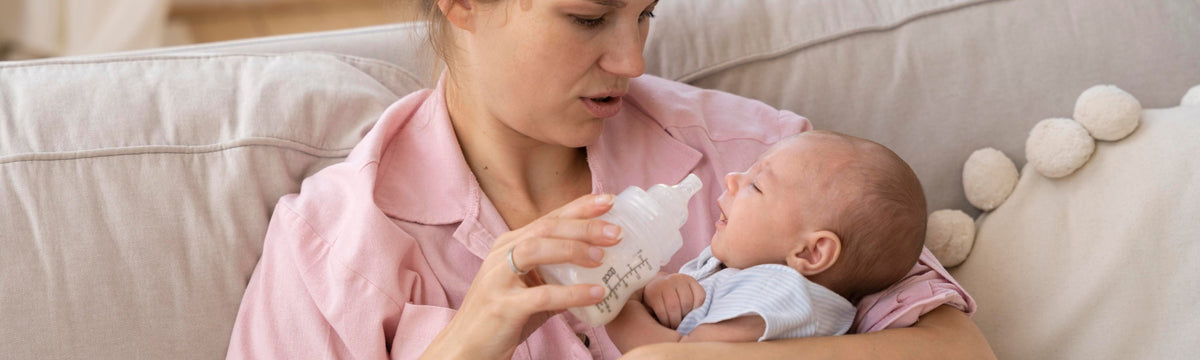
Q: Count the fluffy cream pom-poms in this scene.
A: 5